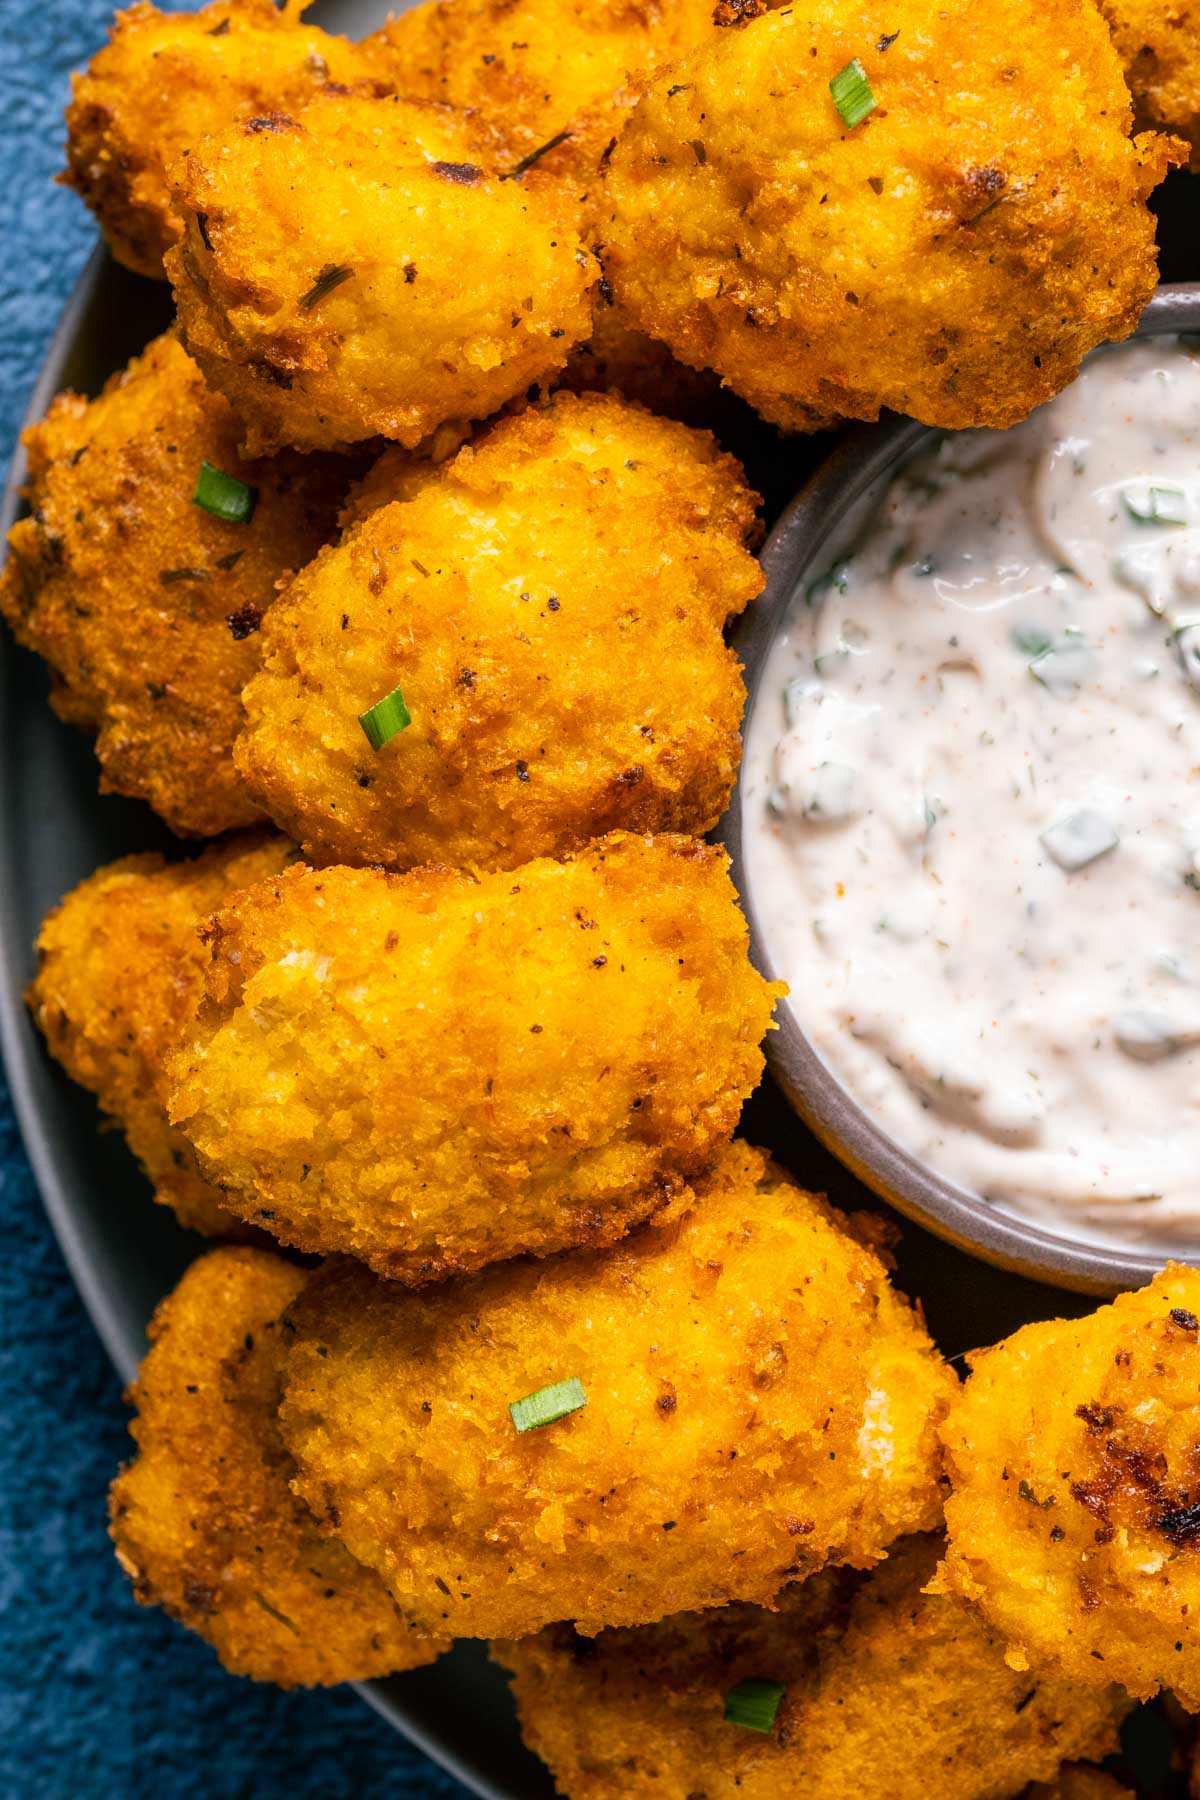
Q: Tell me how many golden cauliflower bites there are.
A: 13